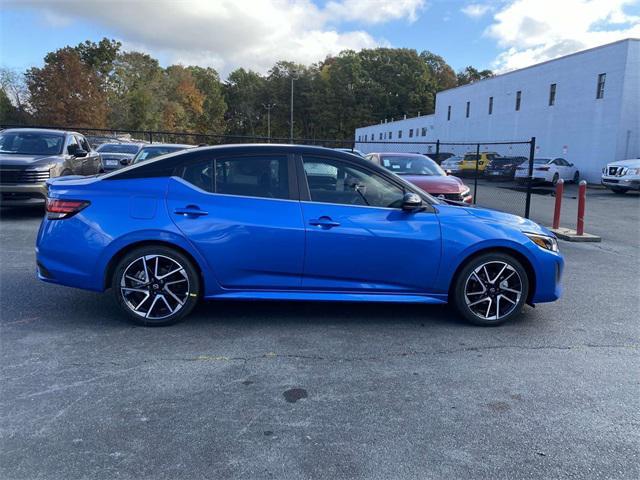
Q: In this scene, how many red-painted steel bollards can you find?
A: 2